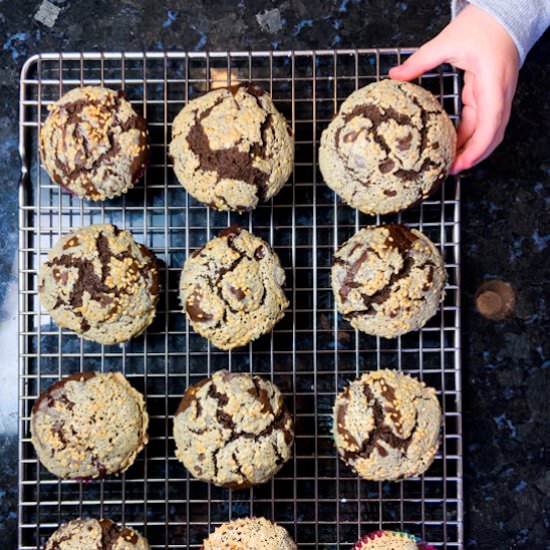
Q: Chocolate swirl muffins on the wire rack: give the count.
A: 12